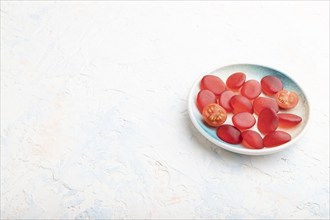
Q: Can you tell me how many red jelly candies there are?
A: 14